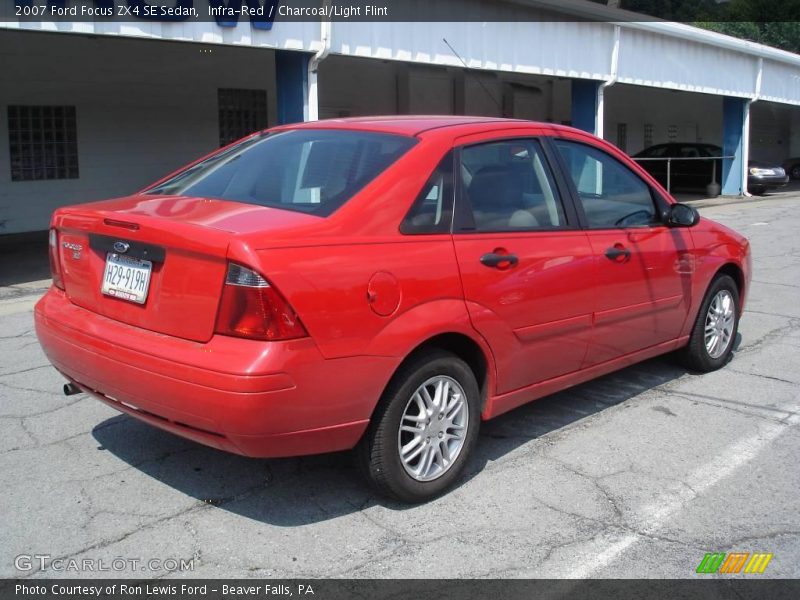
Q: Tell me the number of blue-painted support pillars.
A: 3